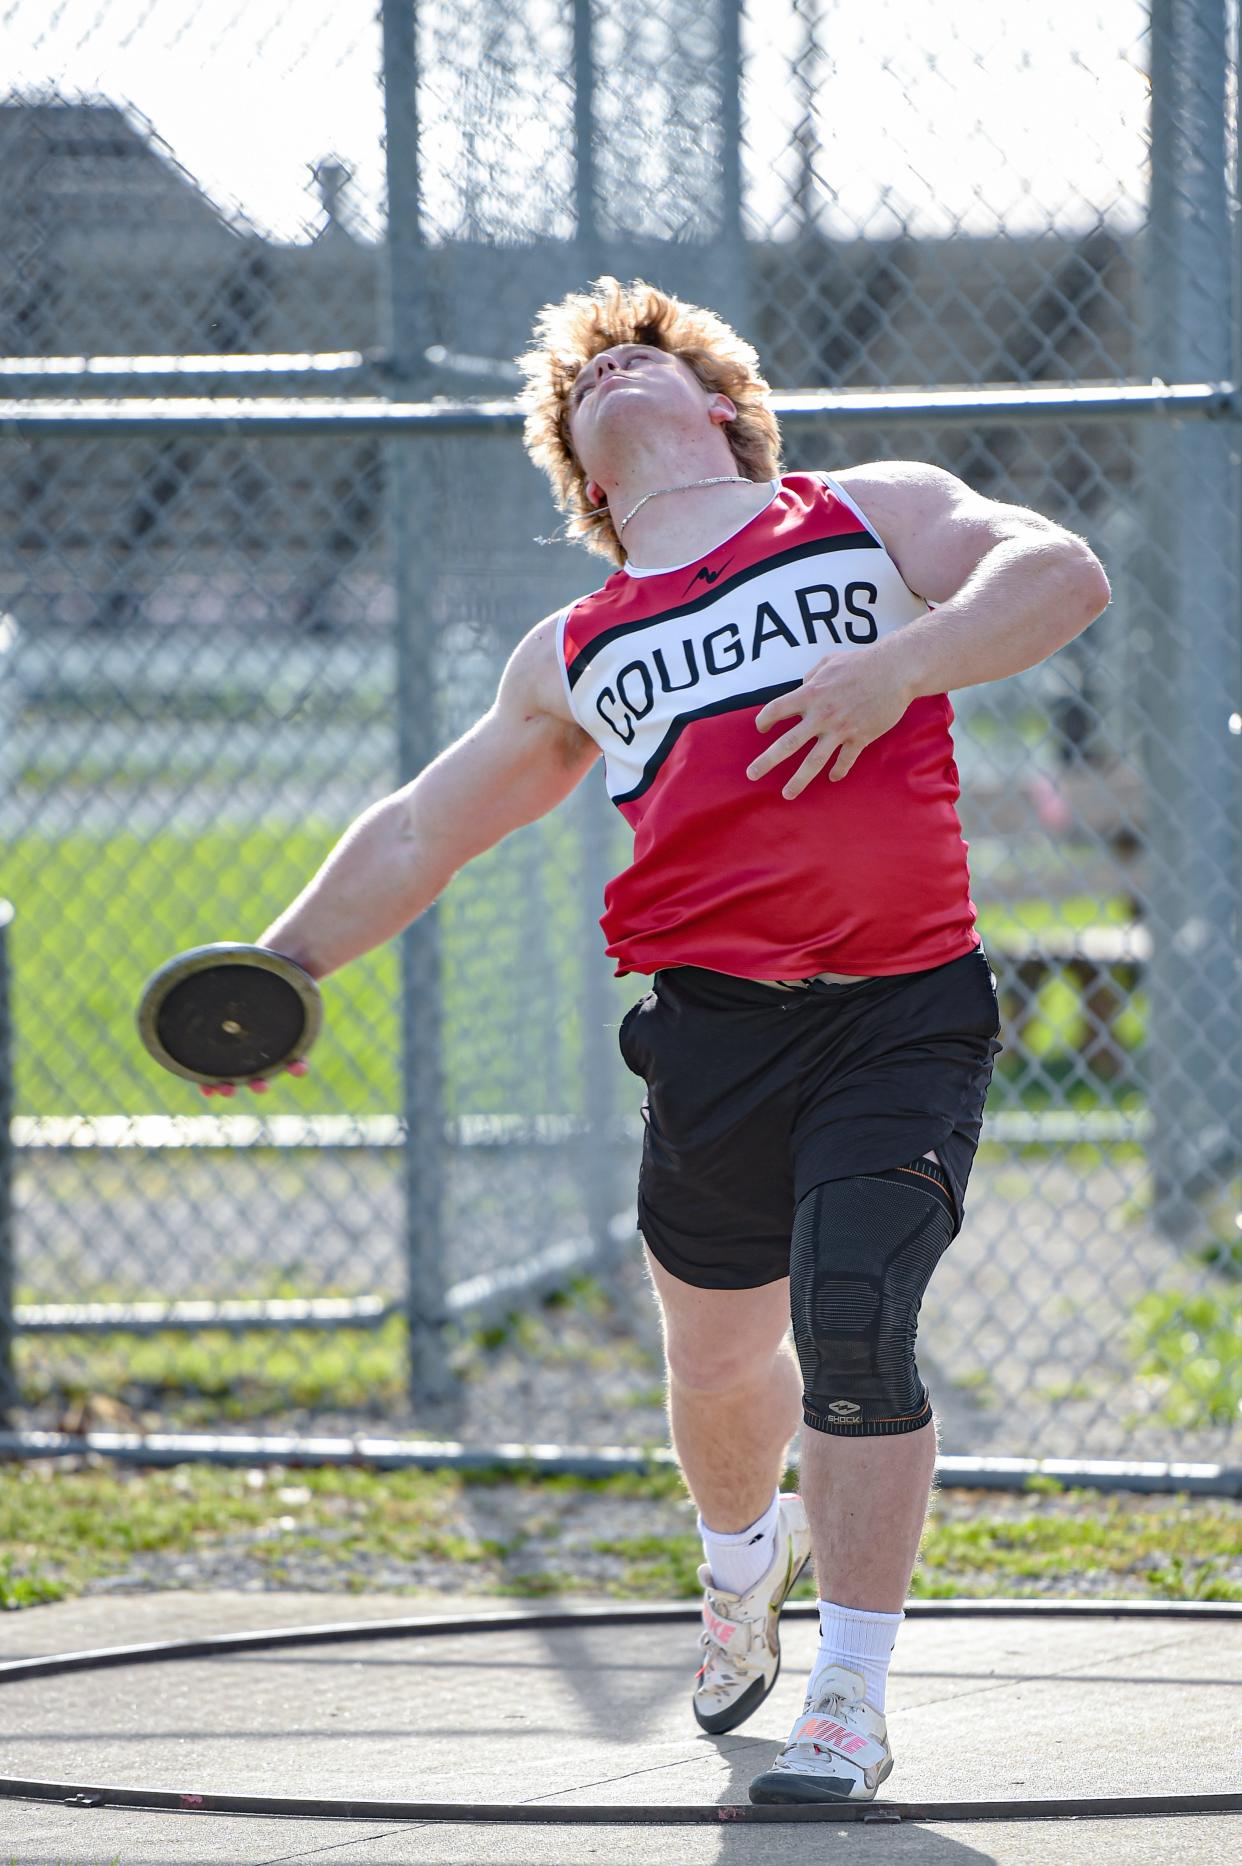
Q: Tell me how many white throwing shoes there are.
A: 2